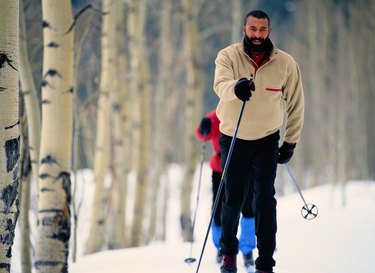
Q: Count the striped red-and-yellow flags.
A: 0